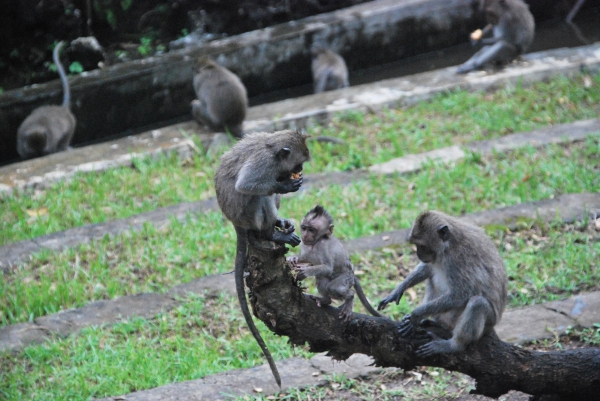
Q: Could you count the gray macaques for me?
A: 7